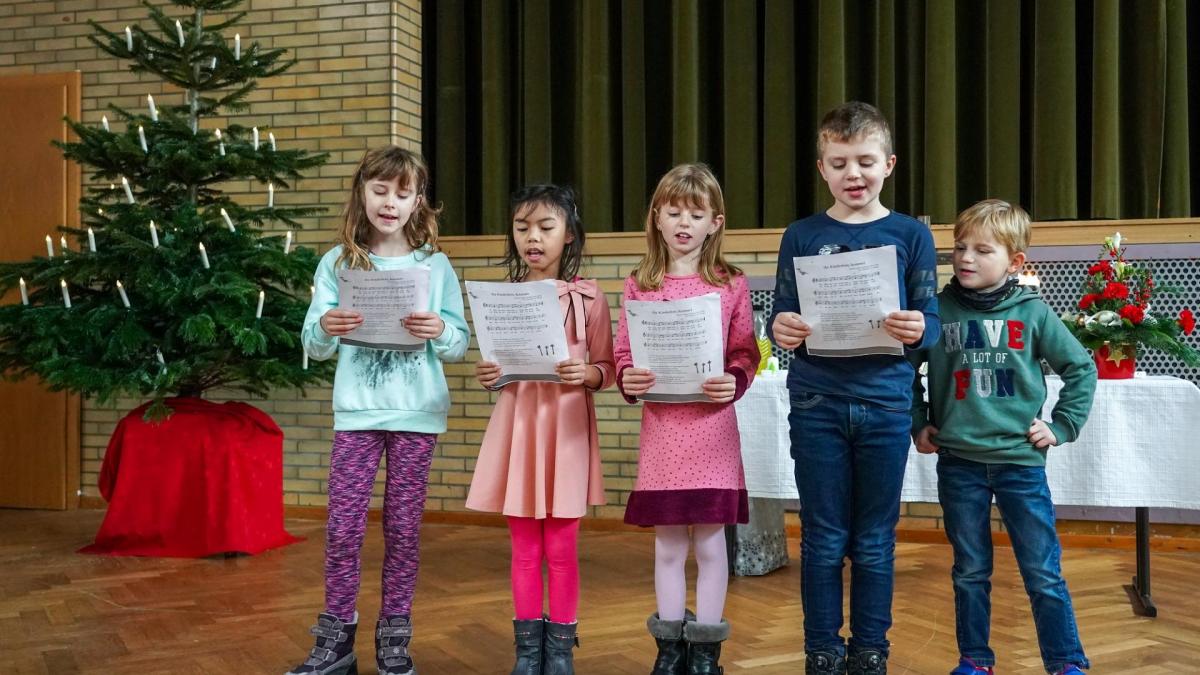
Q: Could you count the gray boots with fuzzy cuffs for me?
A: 2